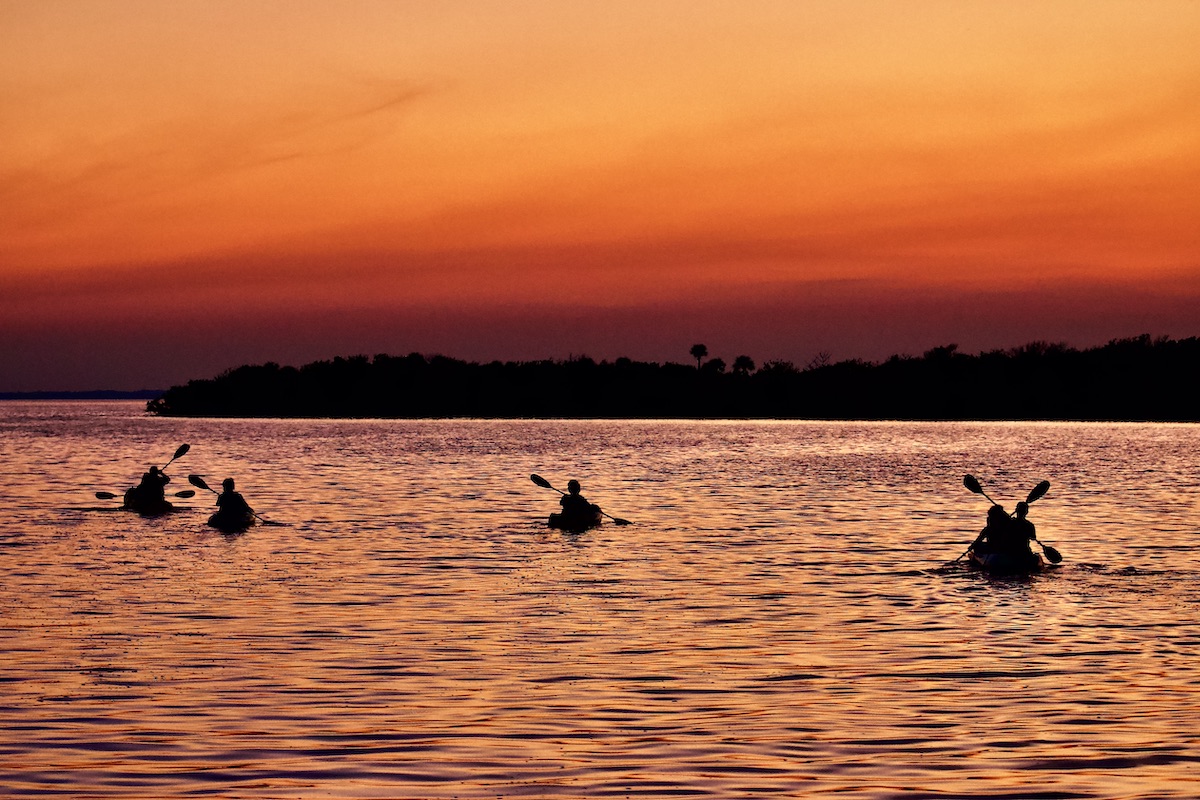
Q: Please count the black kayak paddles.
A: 6